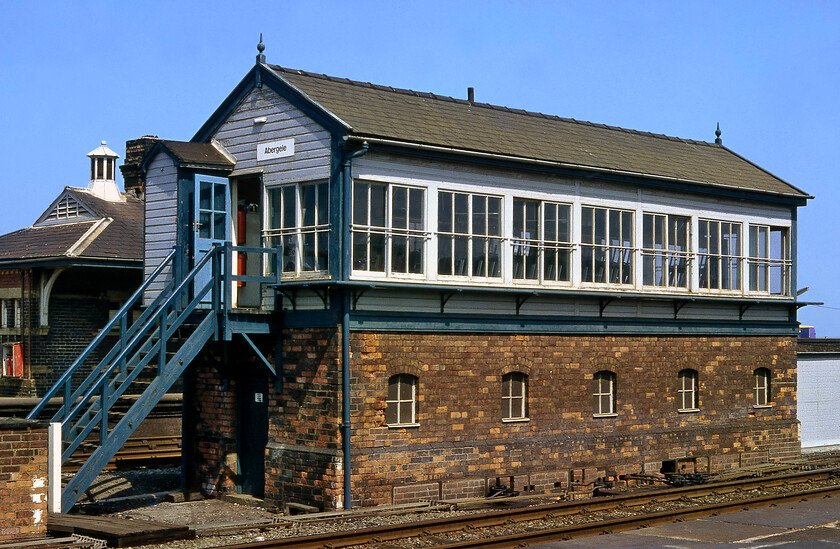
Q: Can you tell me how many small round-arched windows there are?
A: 5